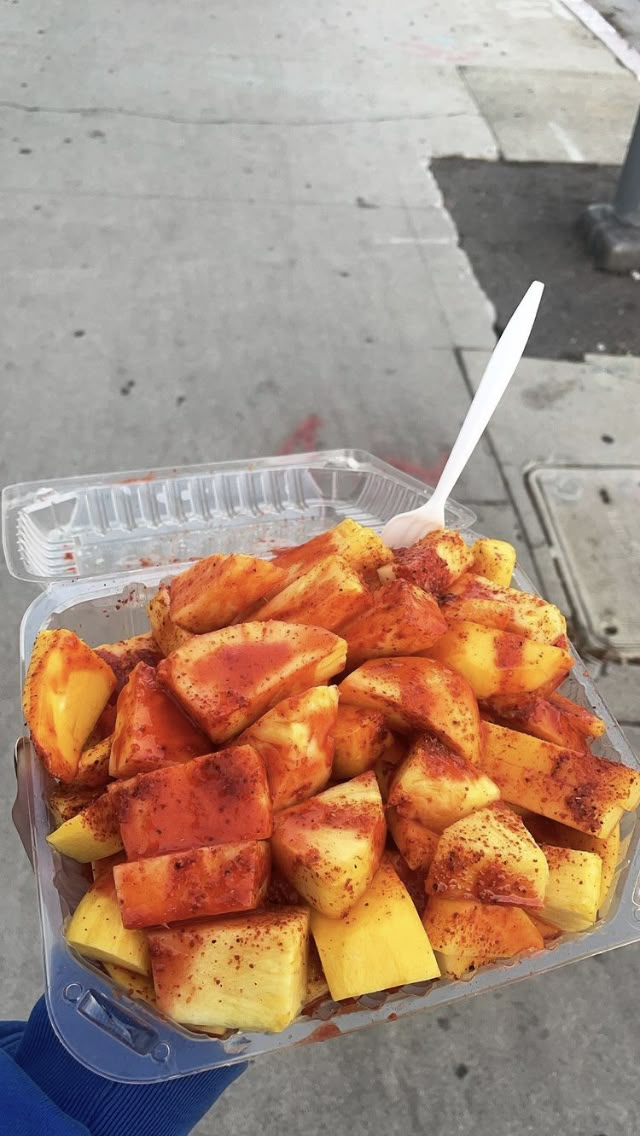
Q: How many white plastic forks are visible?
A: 1